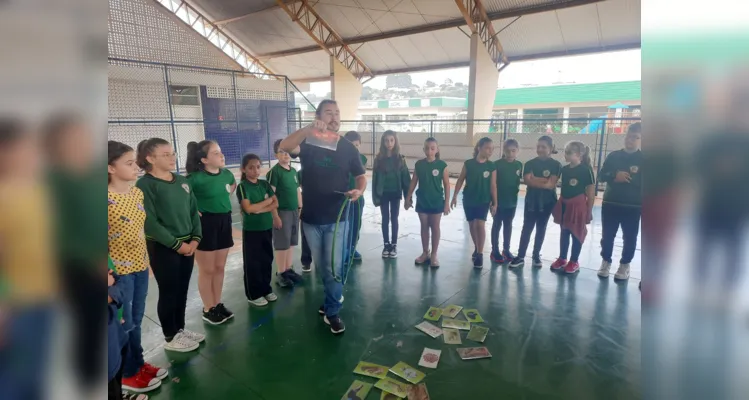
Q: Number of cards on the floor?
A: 15